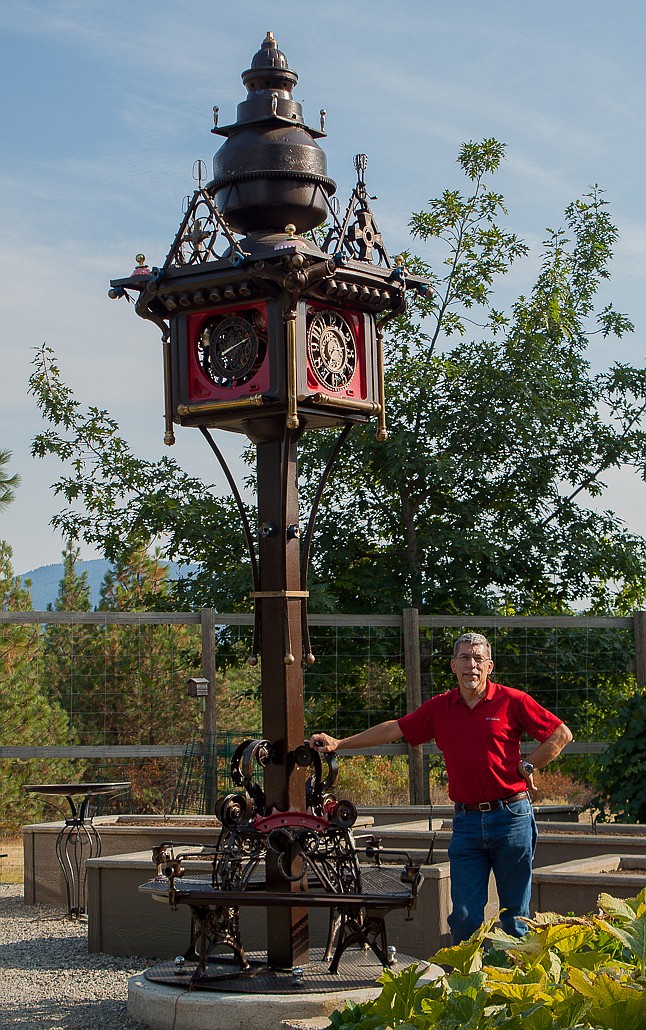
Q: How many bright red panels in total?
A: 2